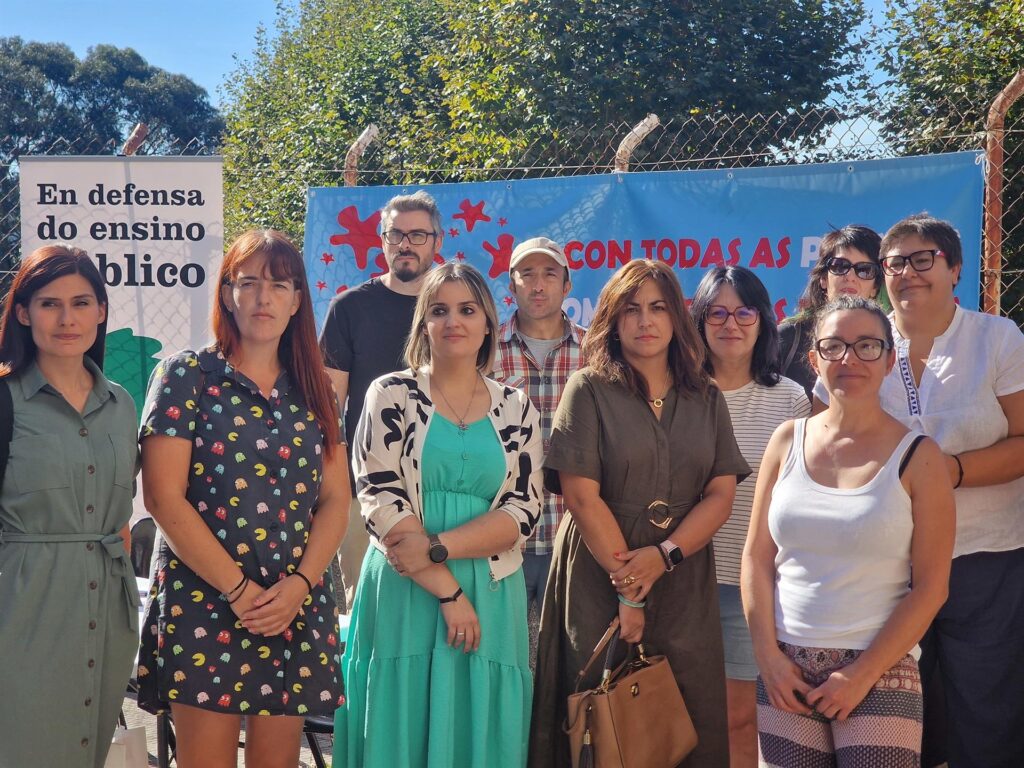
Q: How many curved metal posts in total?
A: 4